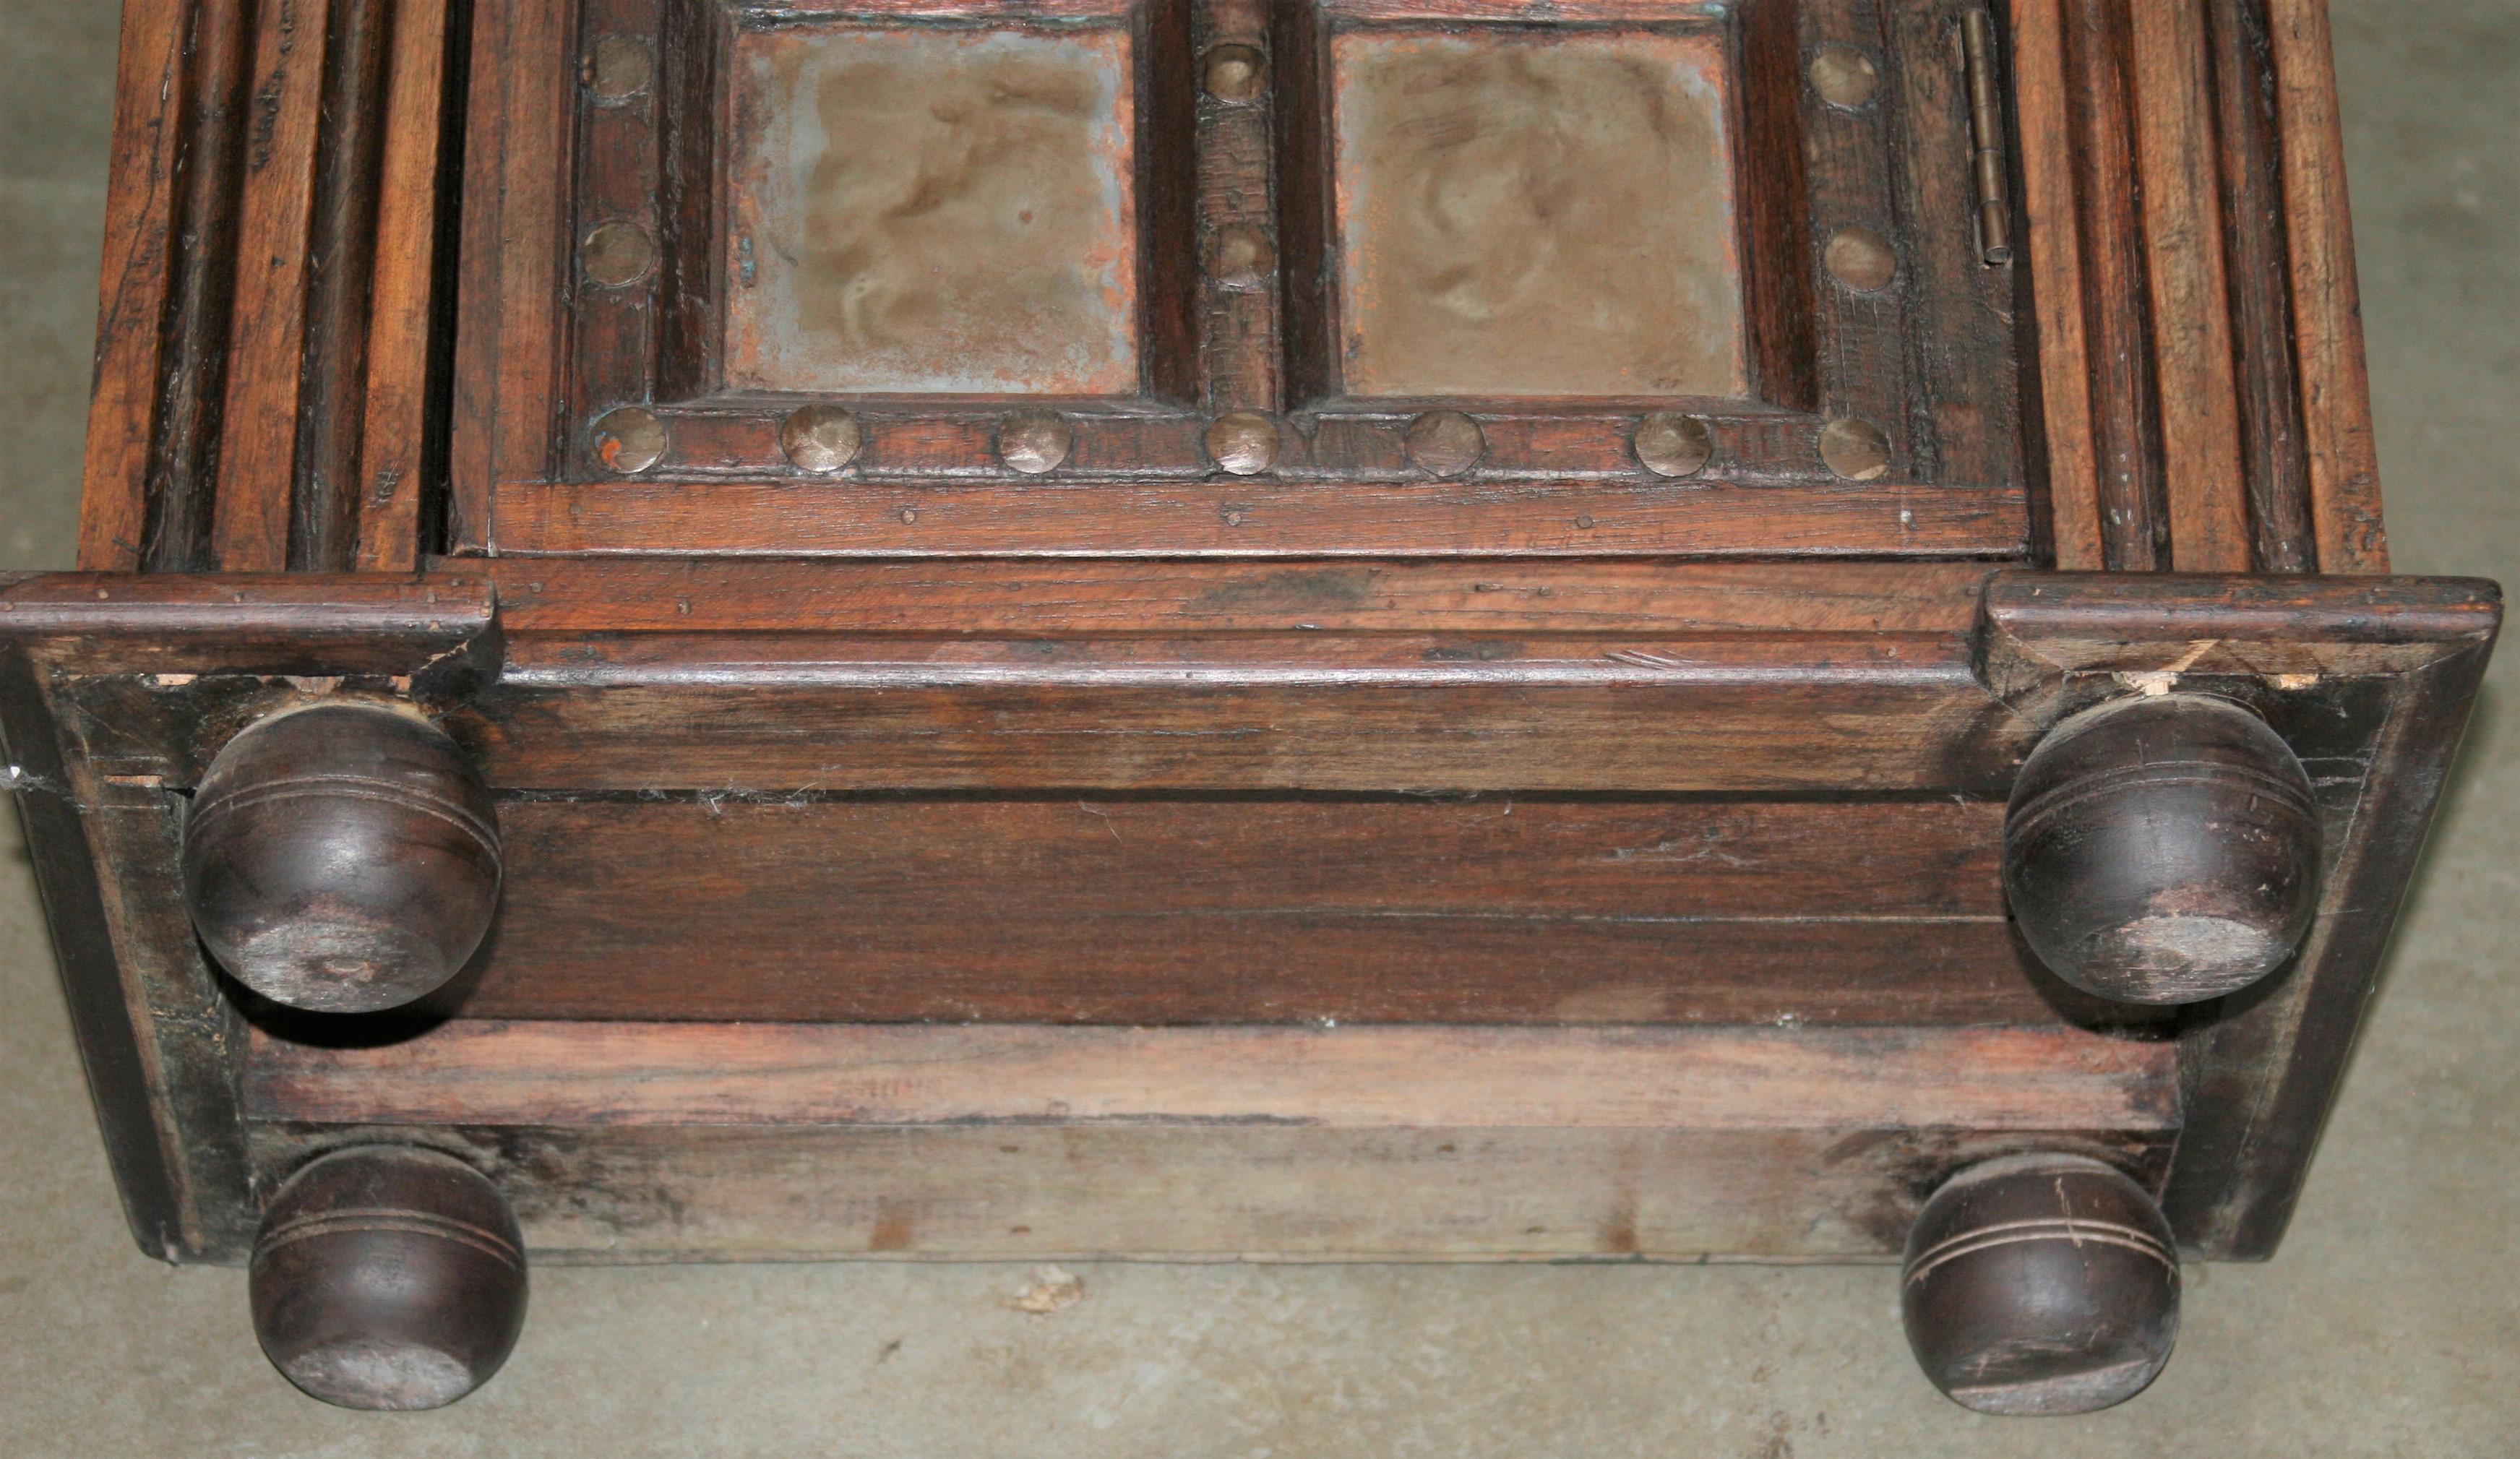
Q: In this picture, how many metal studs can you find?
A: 13